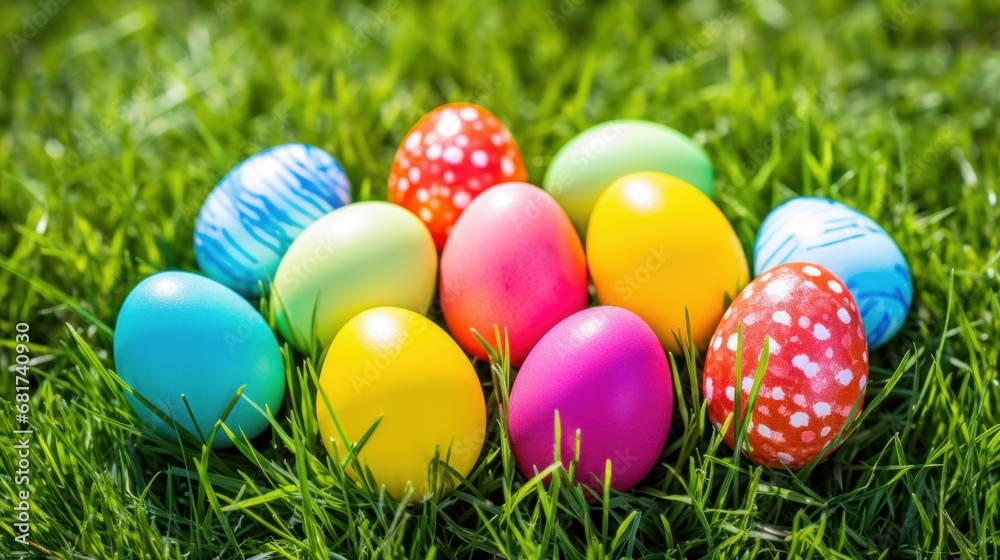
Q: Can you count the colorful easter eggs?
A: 11